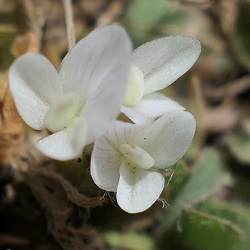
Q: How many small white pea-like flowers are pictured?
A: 3